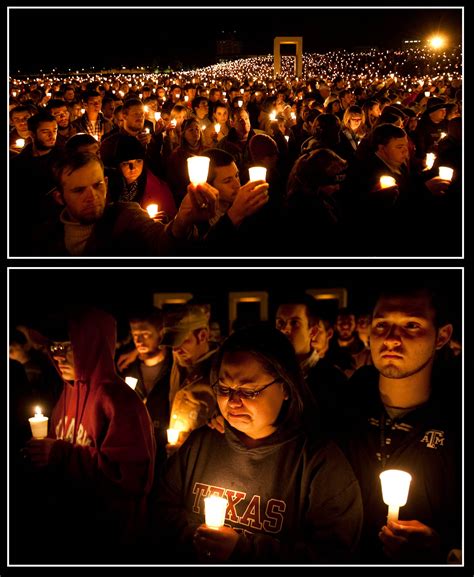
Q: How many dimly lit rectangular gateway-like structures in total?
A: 4